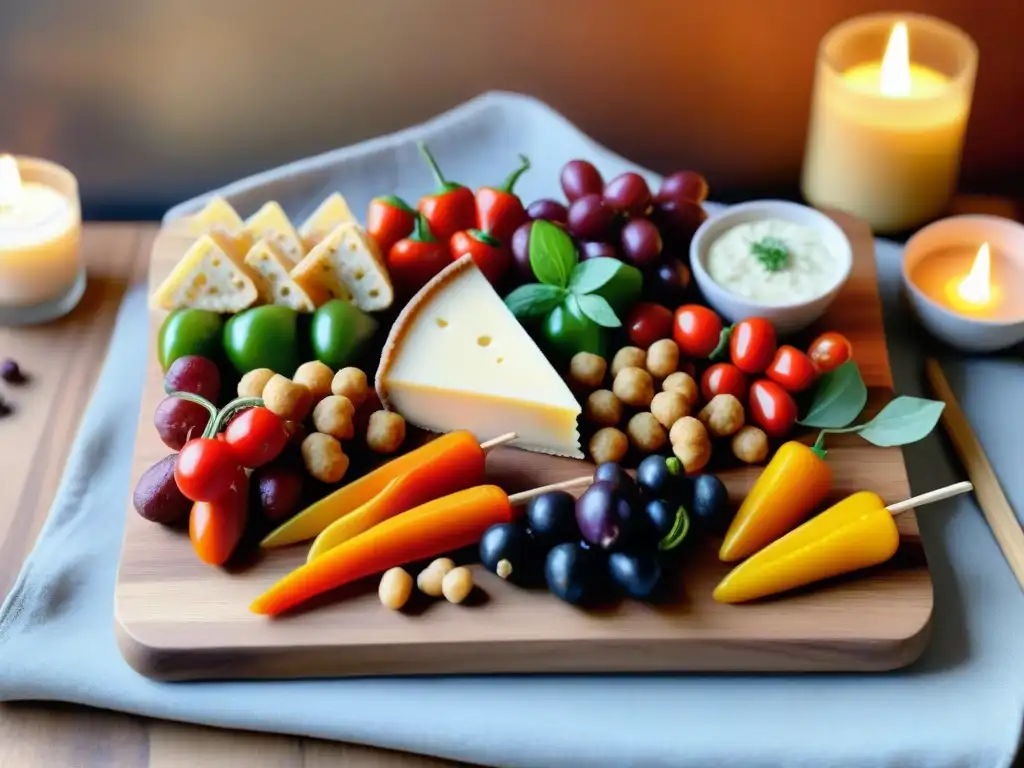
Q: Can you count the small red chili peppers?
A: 5